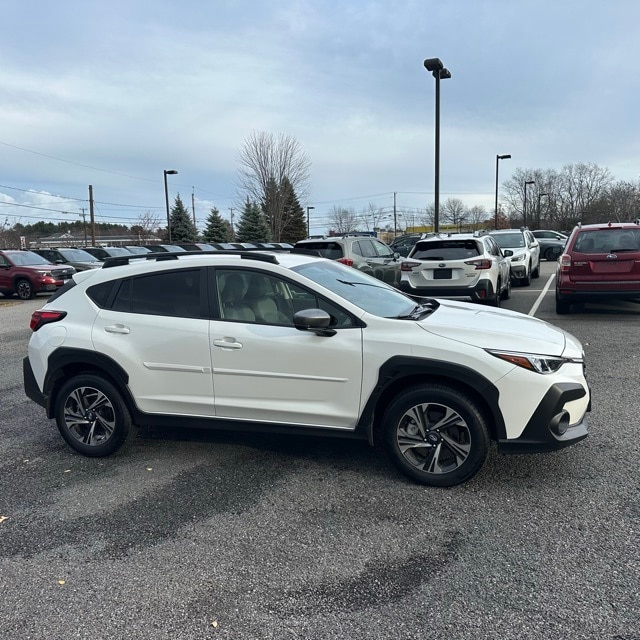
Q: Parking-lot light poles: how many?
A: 6